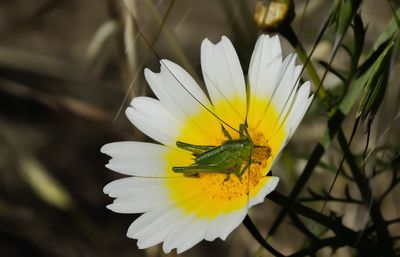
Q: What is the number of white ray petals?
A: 12